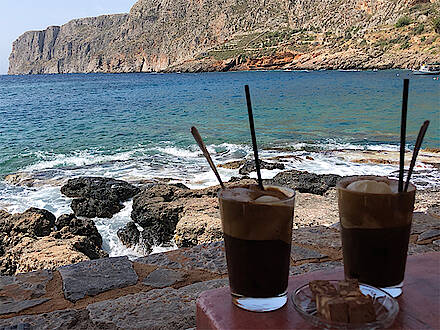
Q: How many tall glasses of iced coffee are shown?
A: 2